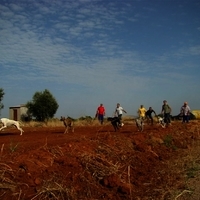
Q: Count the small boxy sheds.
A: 1